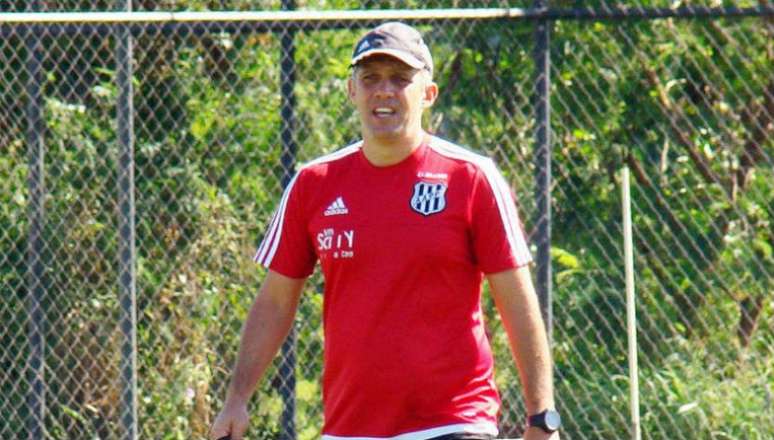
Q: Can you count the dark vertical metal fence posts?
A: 4